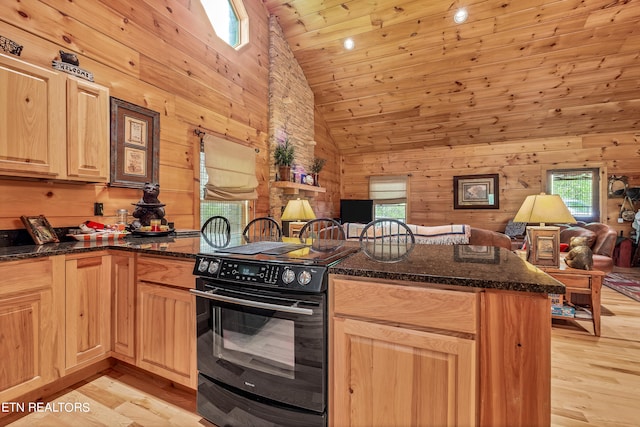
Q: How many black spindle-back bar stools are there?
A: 4